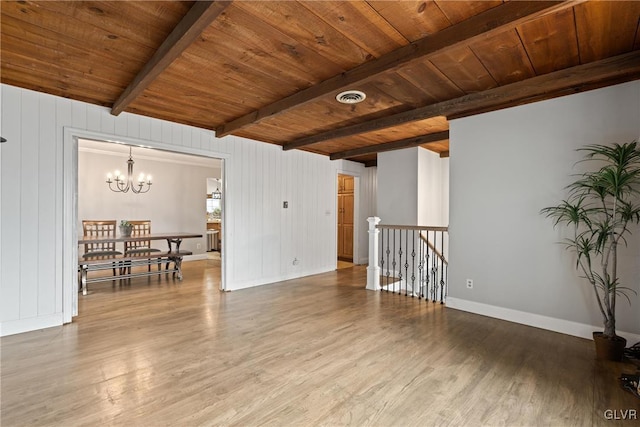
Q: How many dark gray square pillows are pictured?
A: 0